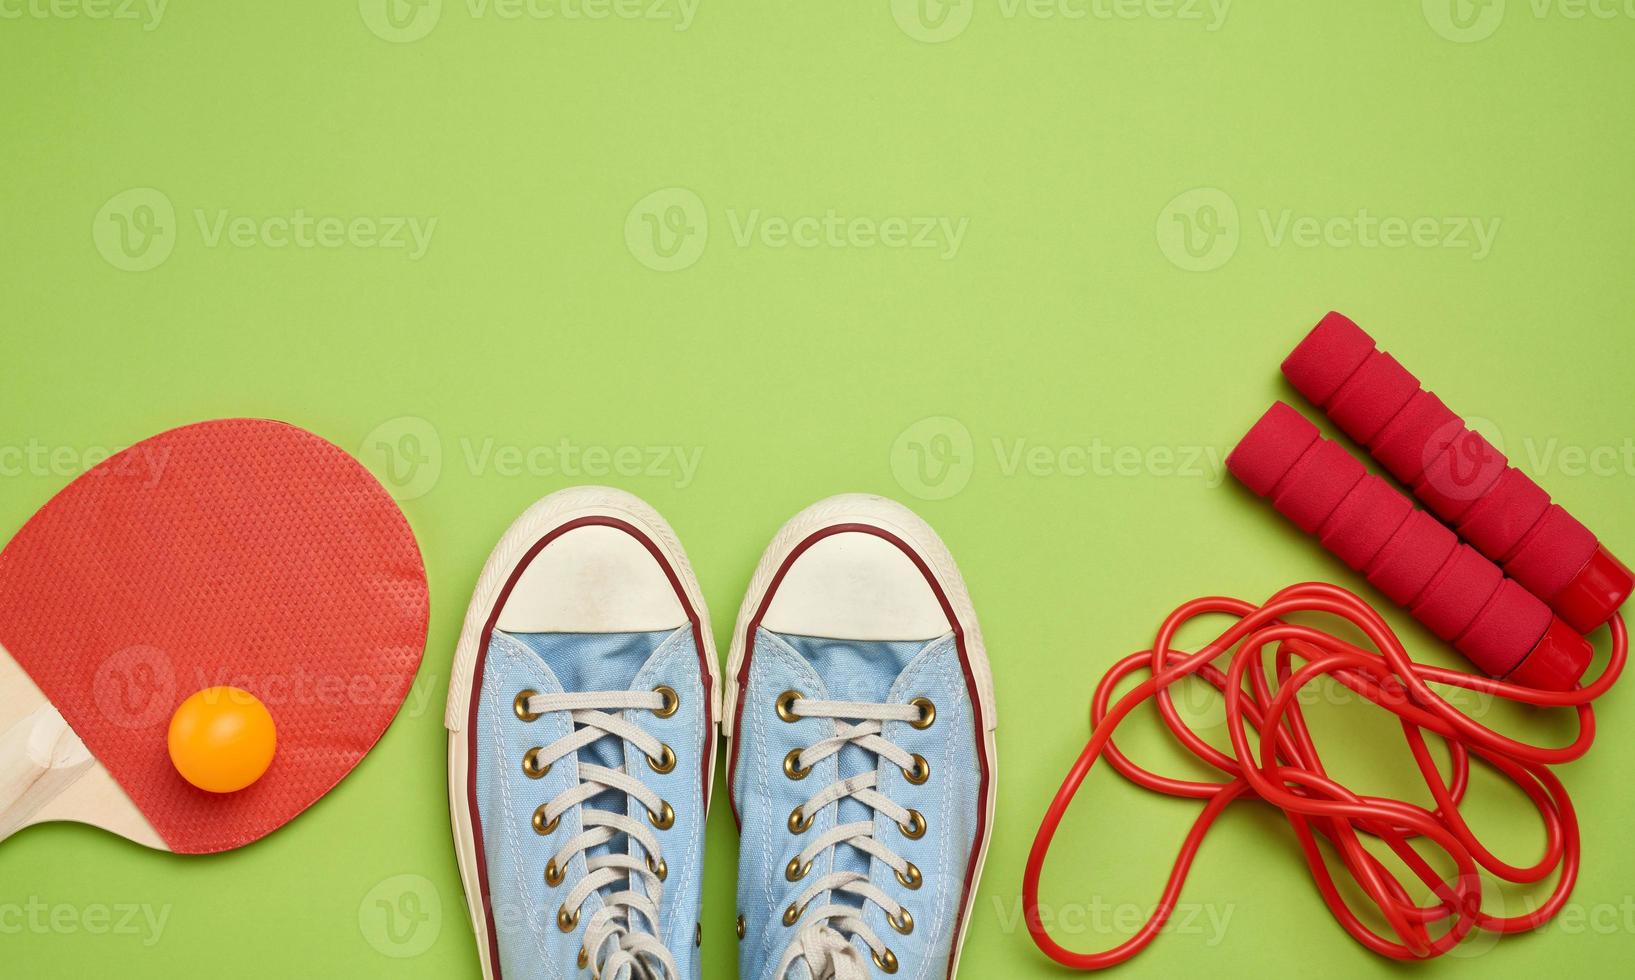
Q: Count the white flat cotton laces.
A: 2